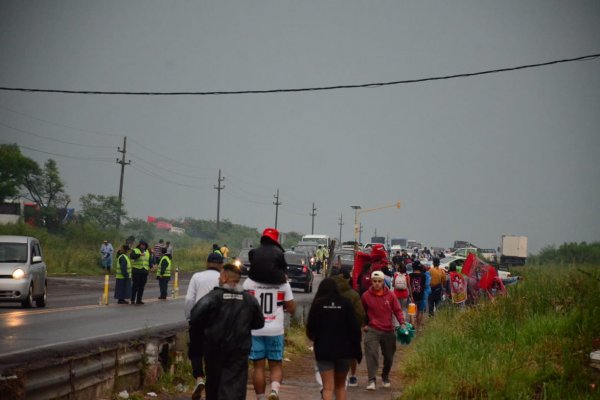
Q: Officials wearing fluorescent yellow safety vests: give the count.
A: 3